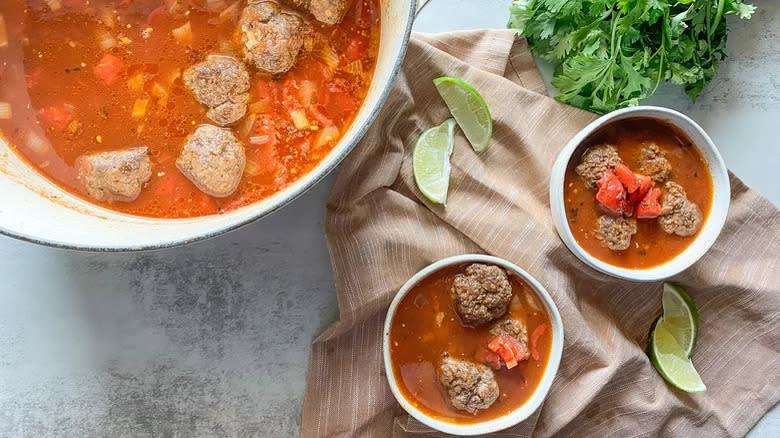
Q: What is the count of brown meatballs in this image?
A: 12